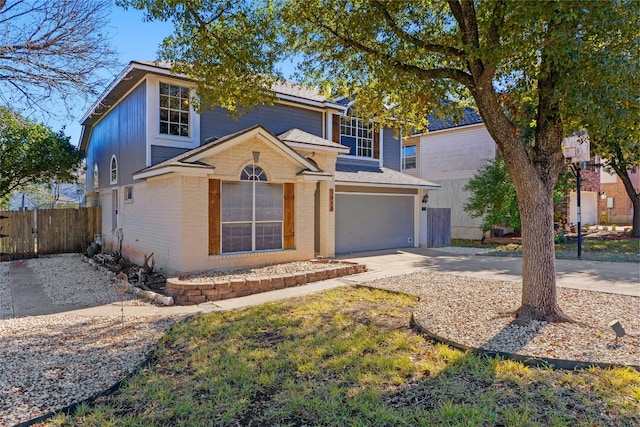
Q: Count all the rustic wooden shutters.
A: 4